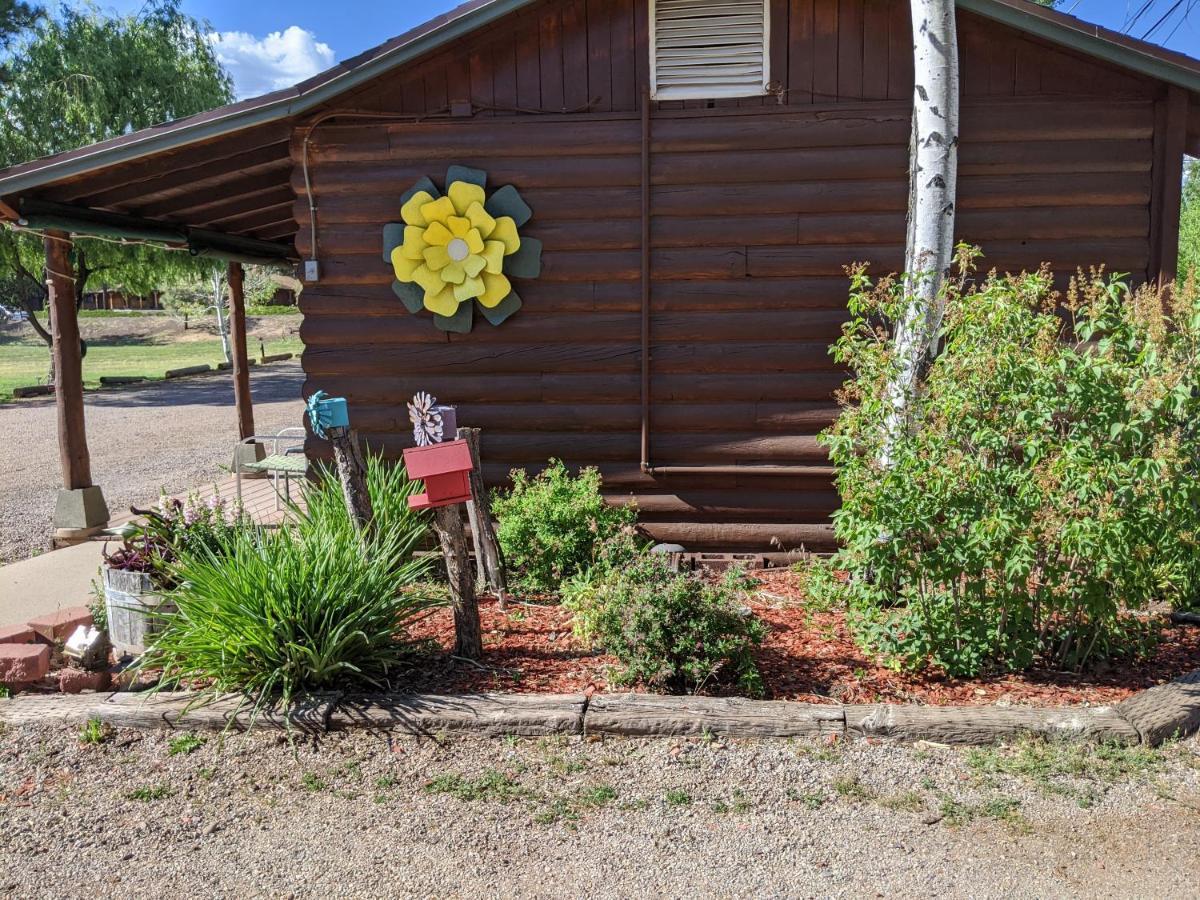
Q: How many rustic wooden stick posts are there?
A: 3